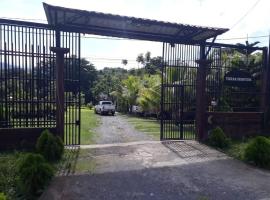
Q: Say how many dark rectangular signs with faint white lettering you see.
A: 1